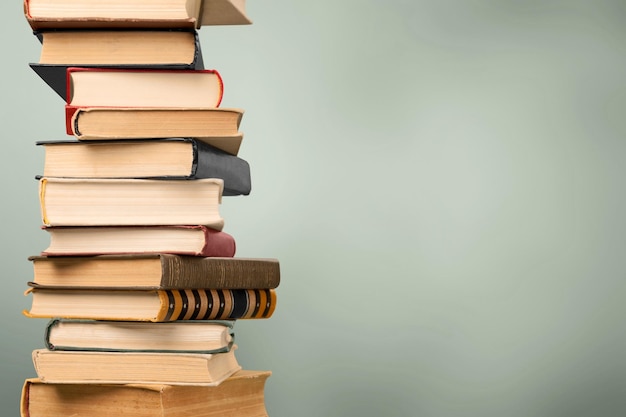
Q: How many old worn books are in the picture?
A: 12